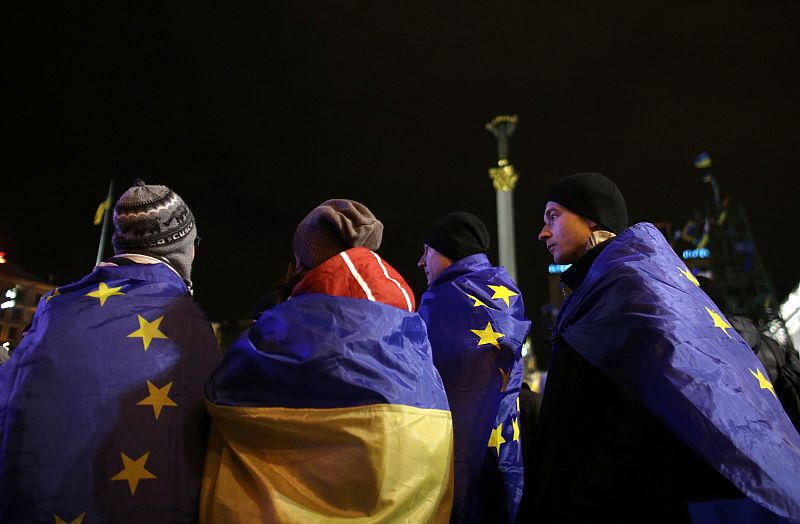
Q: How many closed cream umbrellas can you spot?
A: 0